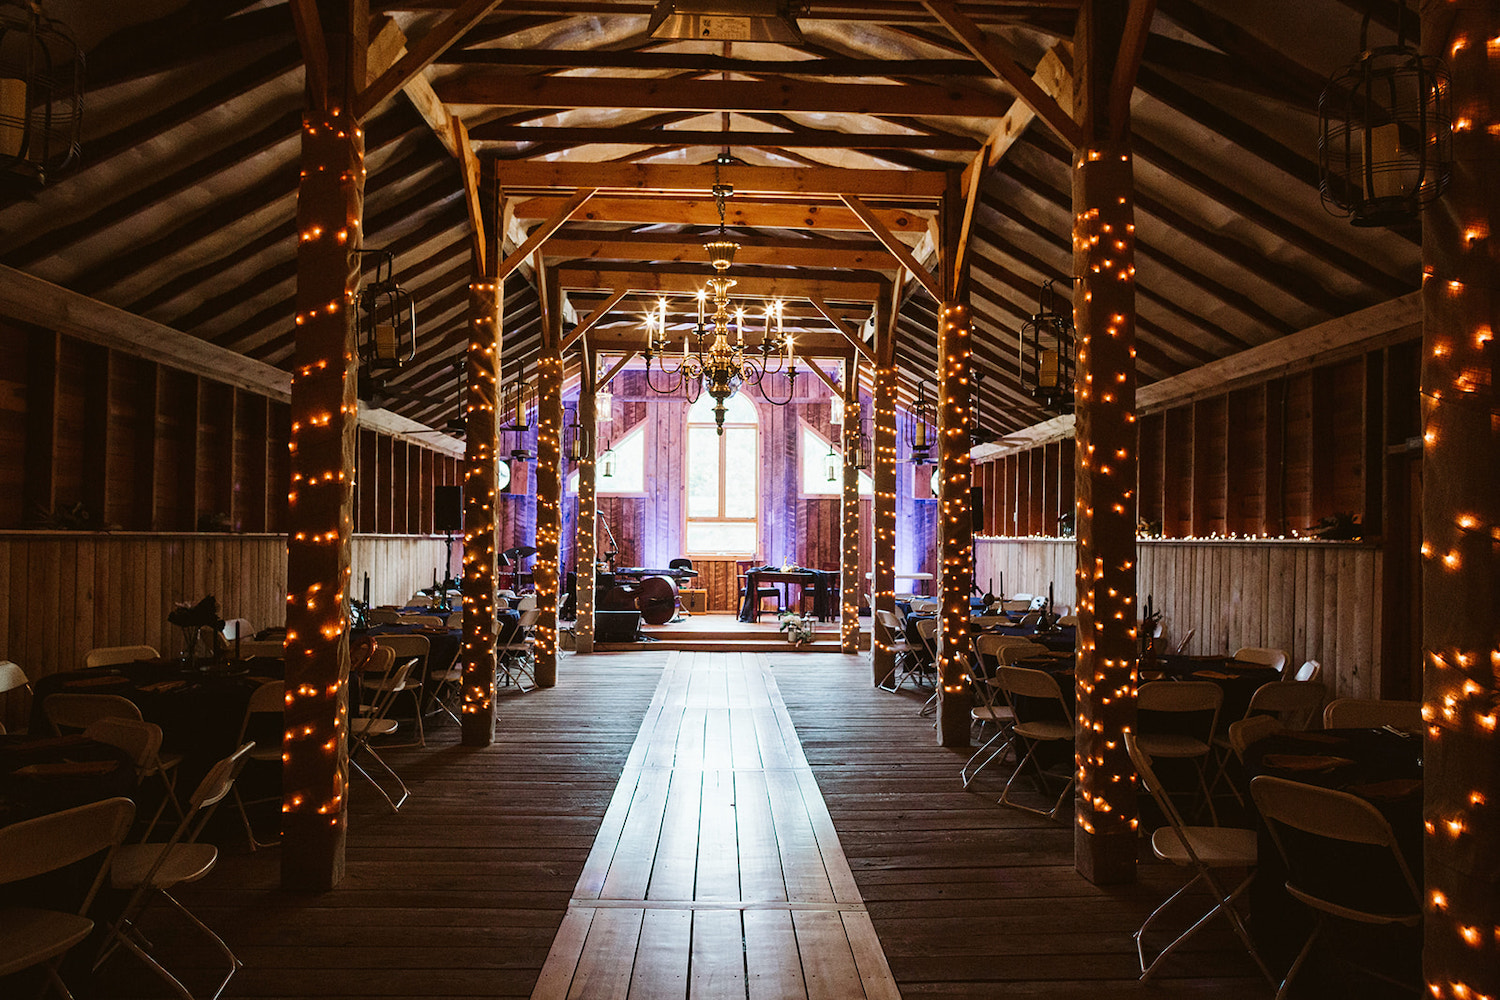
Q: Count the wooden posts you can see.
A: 9